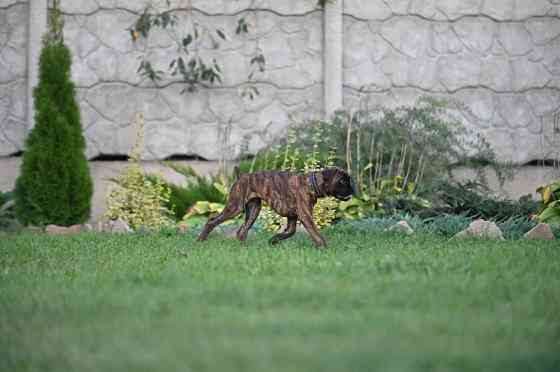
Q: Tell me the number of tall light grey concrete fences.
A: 1